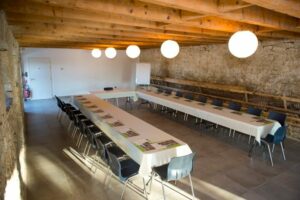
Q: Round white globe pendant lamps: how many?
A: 5